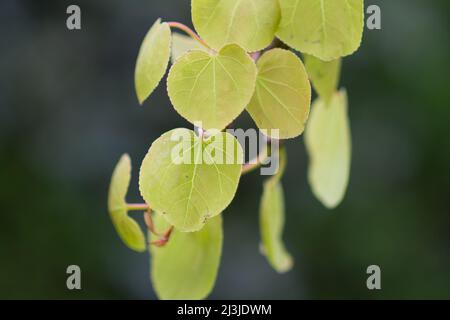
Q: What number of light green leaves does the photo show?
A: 12